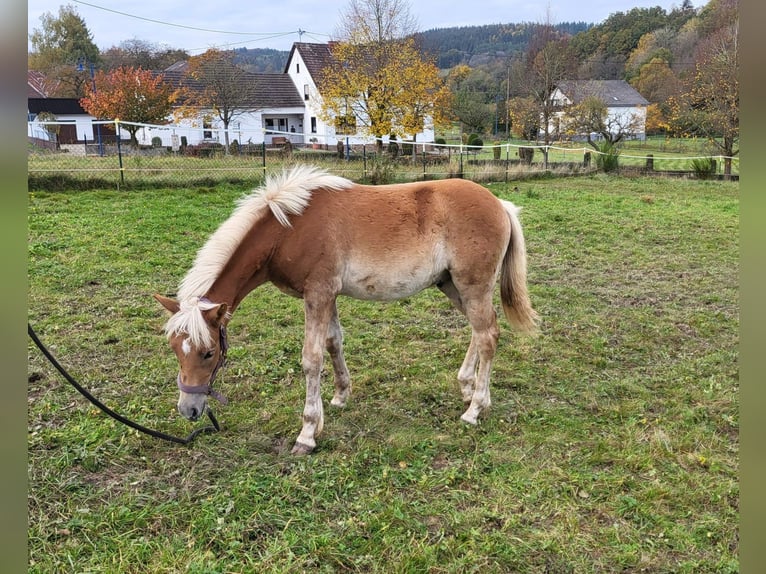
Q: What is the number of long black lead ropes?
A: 1